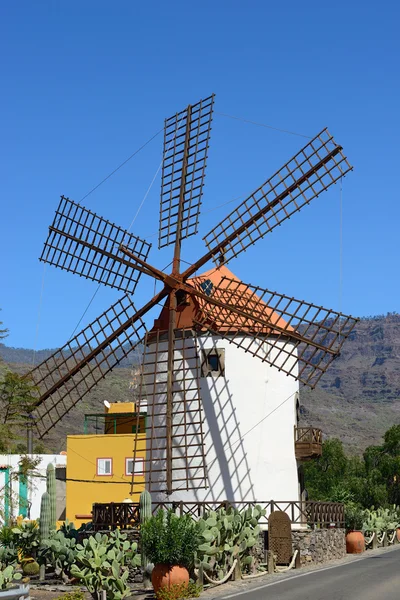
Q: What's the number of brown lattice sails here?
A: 6